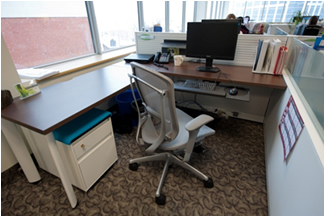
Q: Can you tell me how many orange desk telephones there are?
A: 0